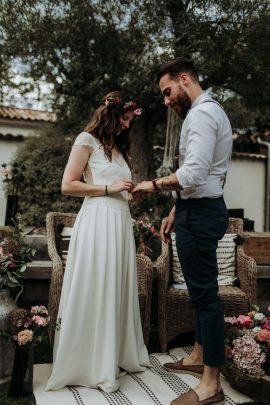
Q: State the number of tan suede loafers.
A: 2